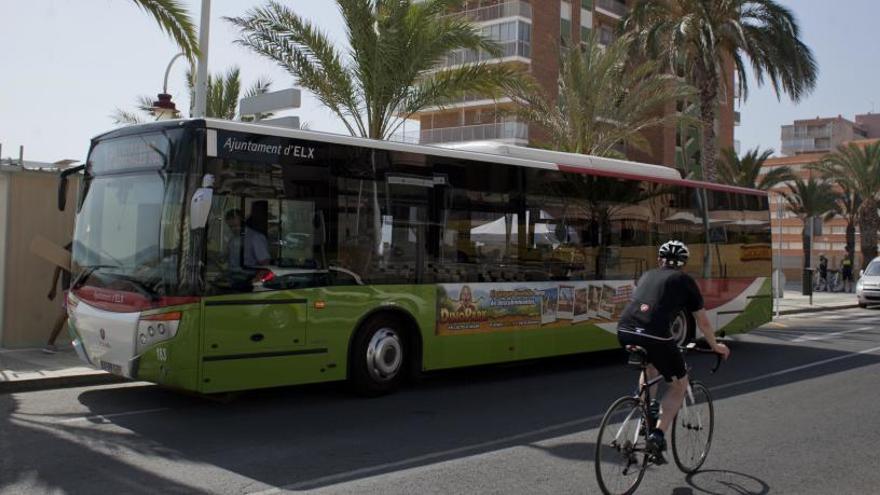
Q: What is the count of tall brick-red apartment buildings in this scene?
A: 1